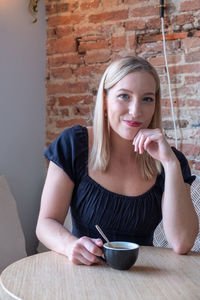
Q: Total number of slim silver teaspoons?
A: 1